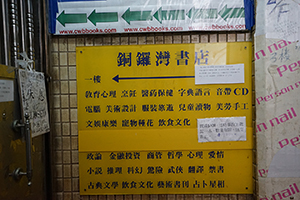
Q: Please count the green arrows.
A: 6